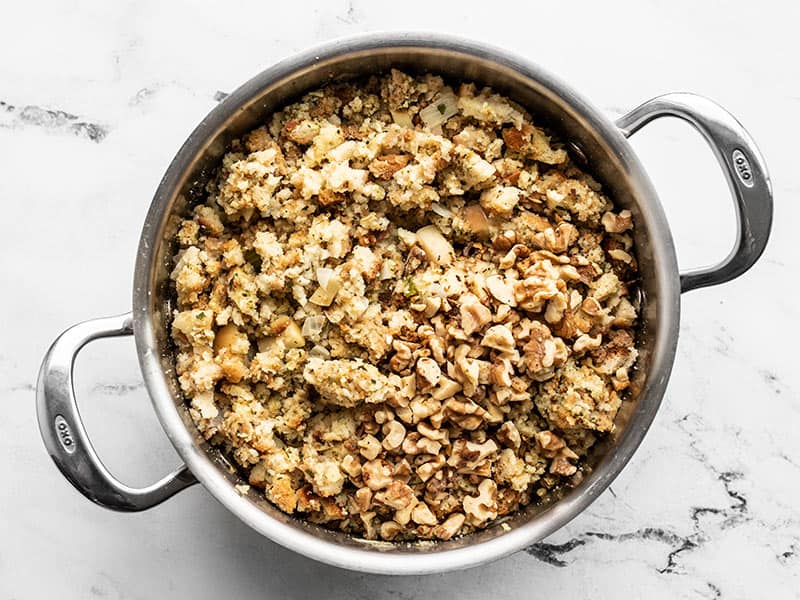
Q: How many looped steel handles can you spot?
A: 2